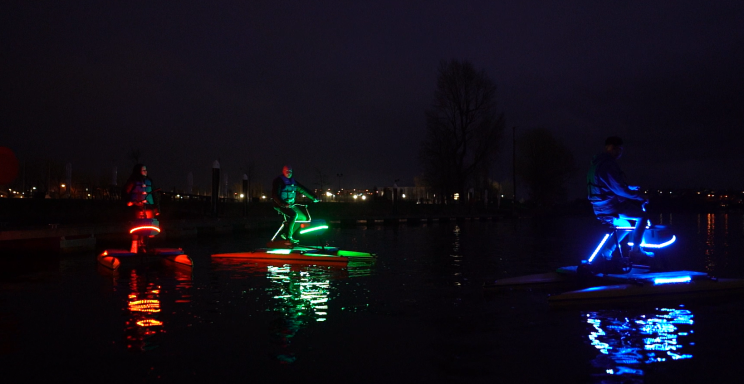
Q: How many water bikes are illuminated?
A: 3